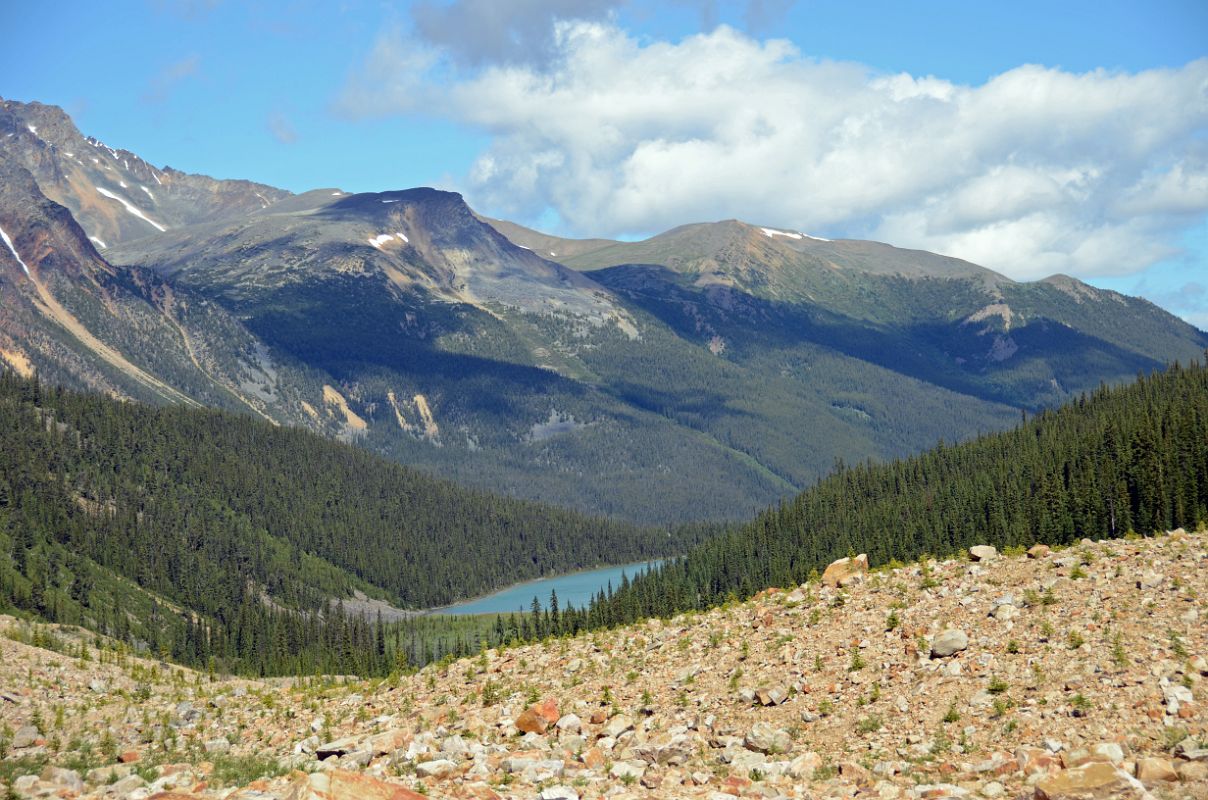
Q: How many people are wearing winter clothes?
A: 0